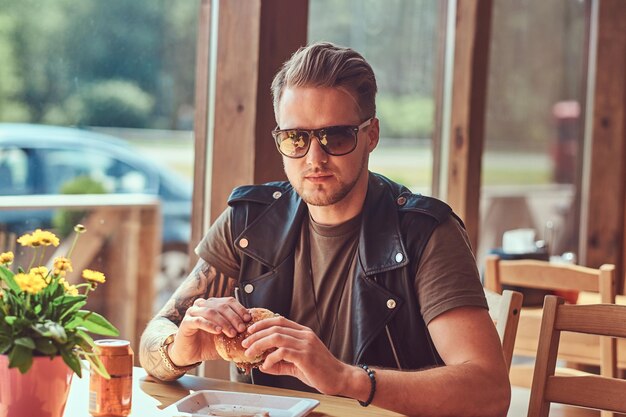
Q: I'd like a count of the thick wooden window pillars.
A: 3